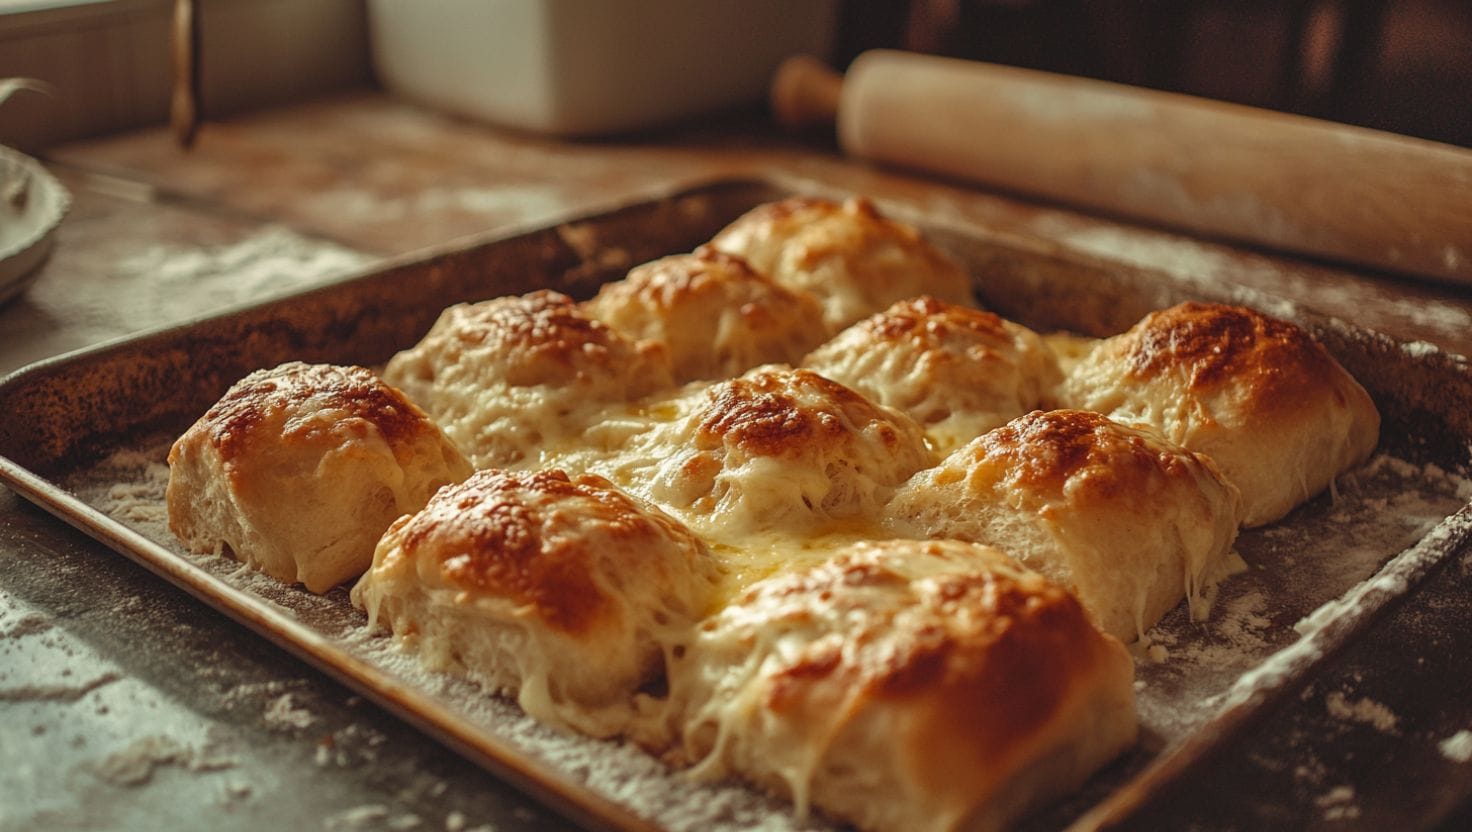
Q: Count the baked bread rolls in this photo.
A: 10